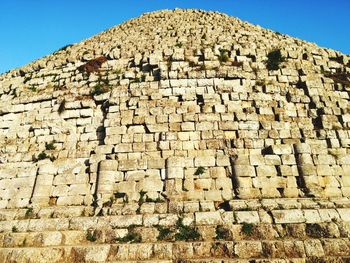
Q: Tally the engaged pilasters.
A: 5